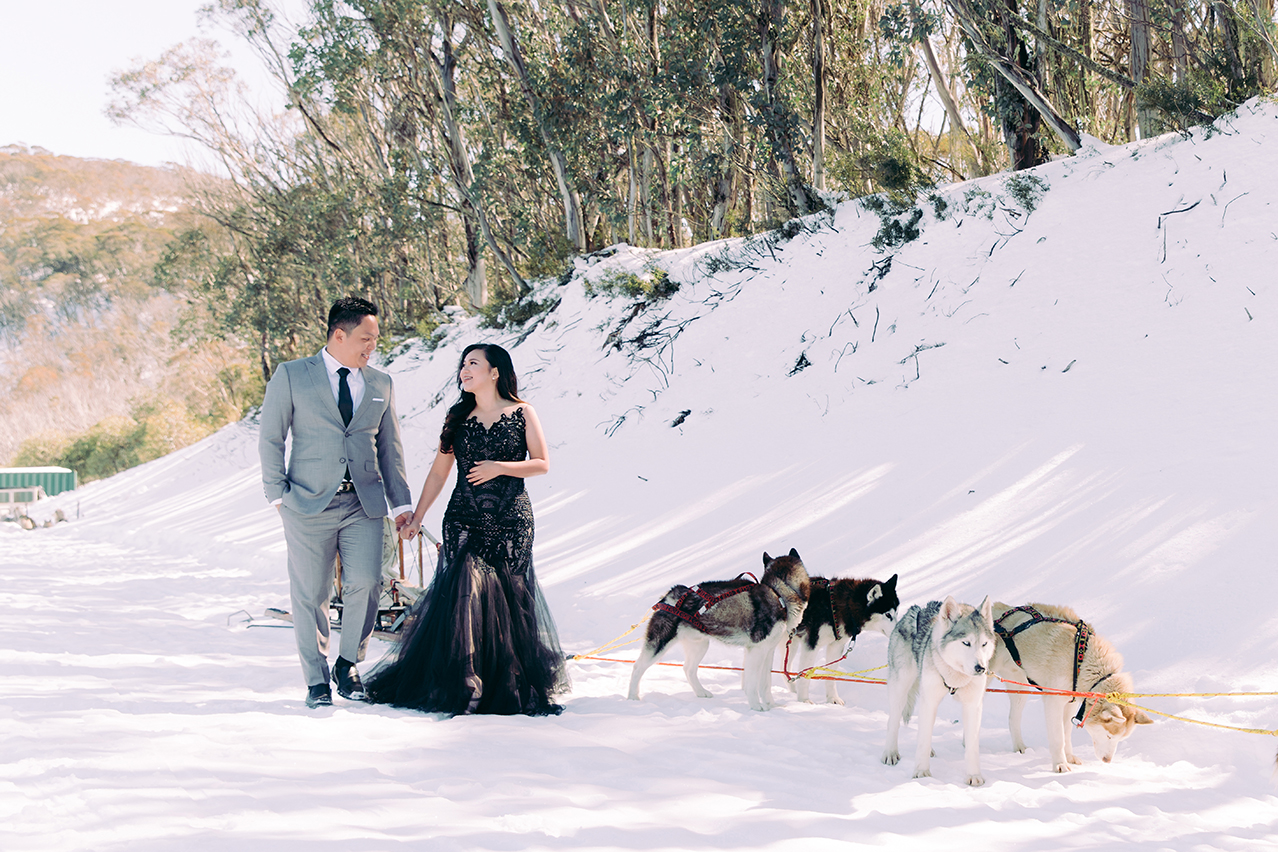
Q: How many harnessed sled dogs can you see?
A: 4